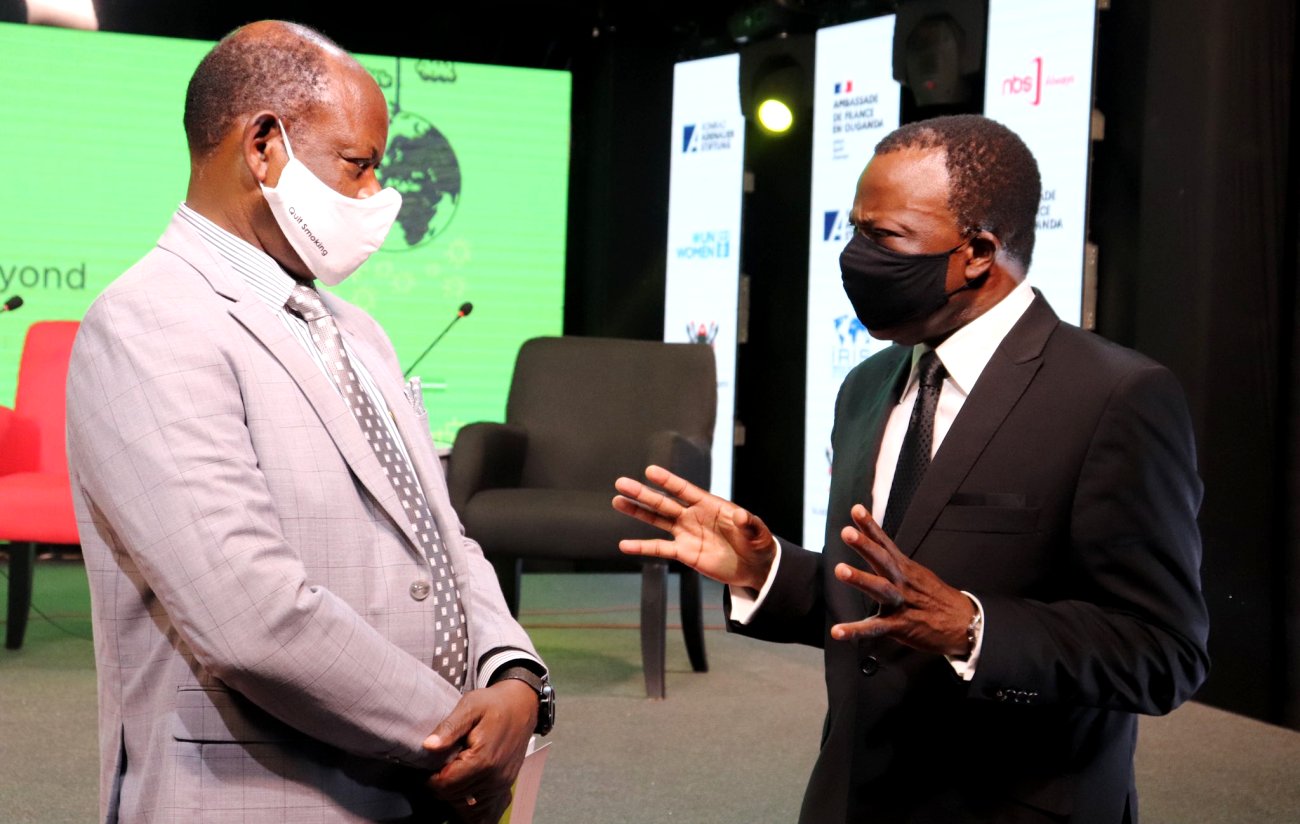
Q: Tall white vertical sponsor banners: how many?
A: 3